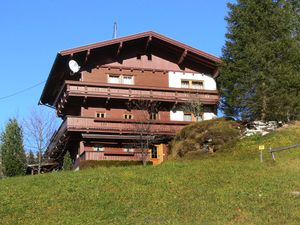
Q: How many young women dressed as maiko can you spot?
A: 0